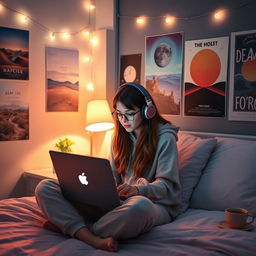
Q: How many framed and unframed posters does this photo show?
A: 7